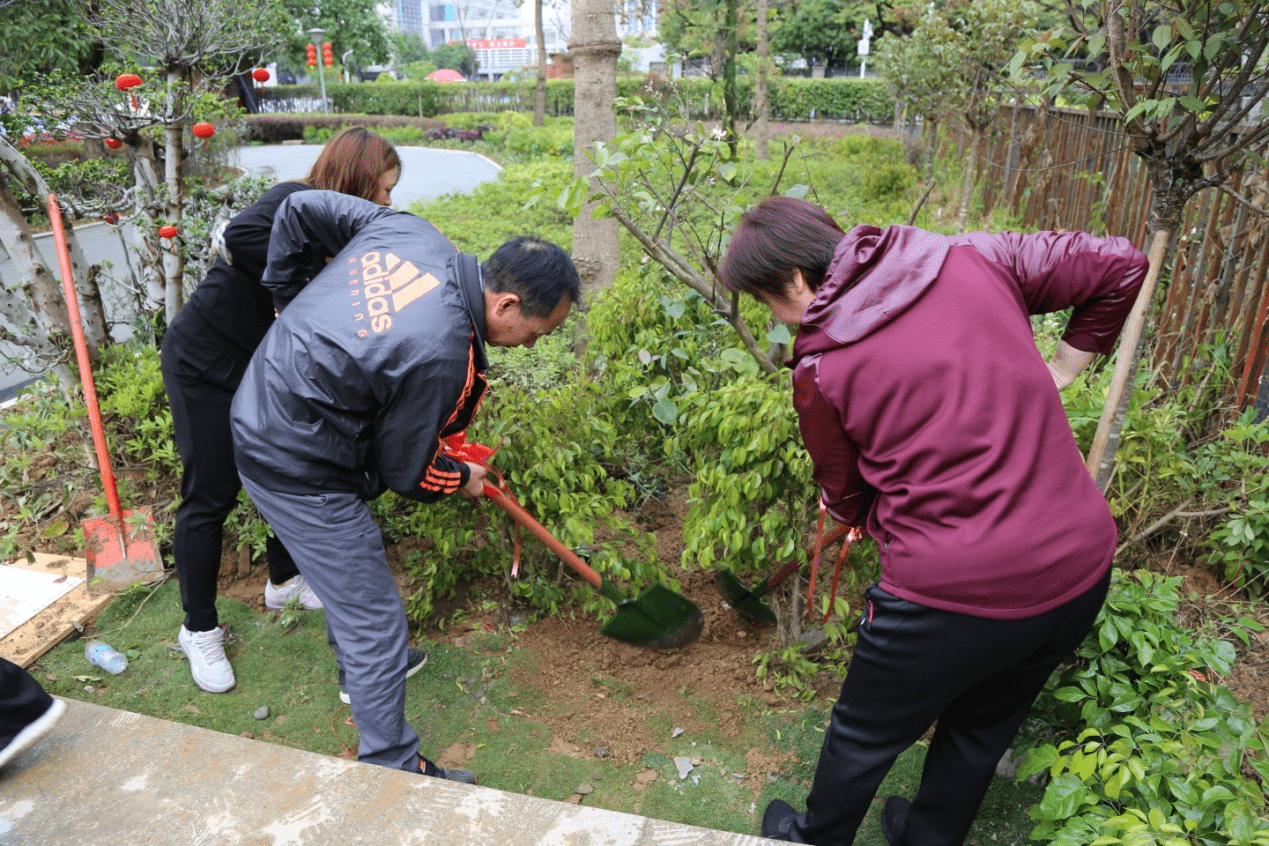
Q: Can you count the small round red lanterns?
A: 12